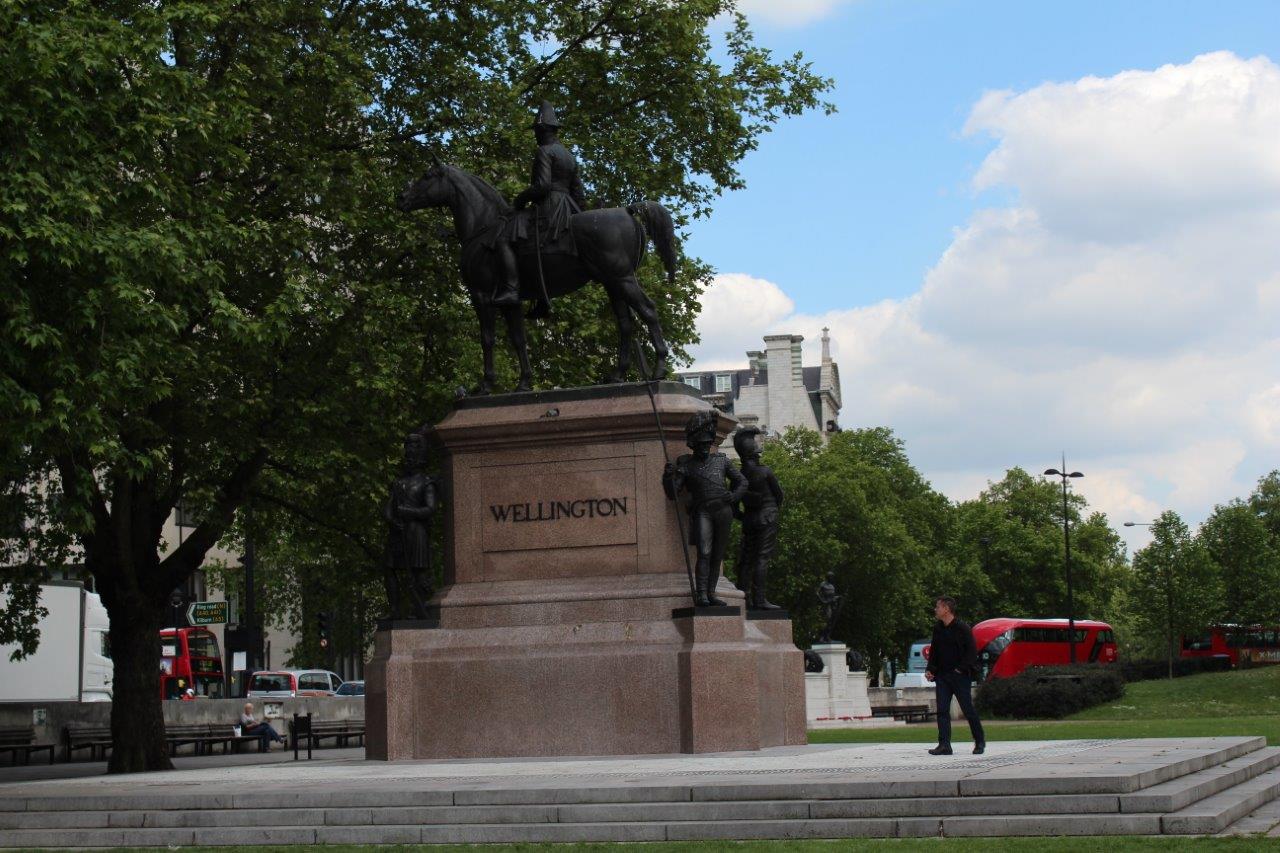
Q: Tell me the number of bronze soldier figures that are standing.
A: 3